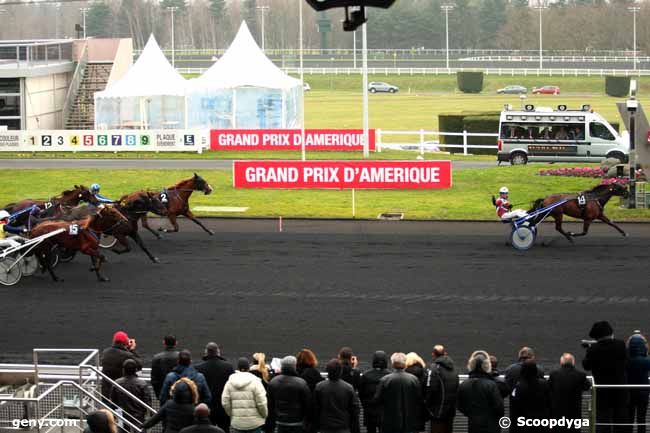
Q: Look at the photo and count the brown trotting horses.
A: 5